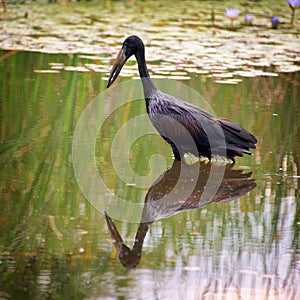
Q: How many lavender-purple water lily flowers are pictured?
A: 4